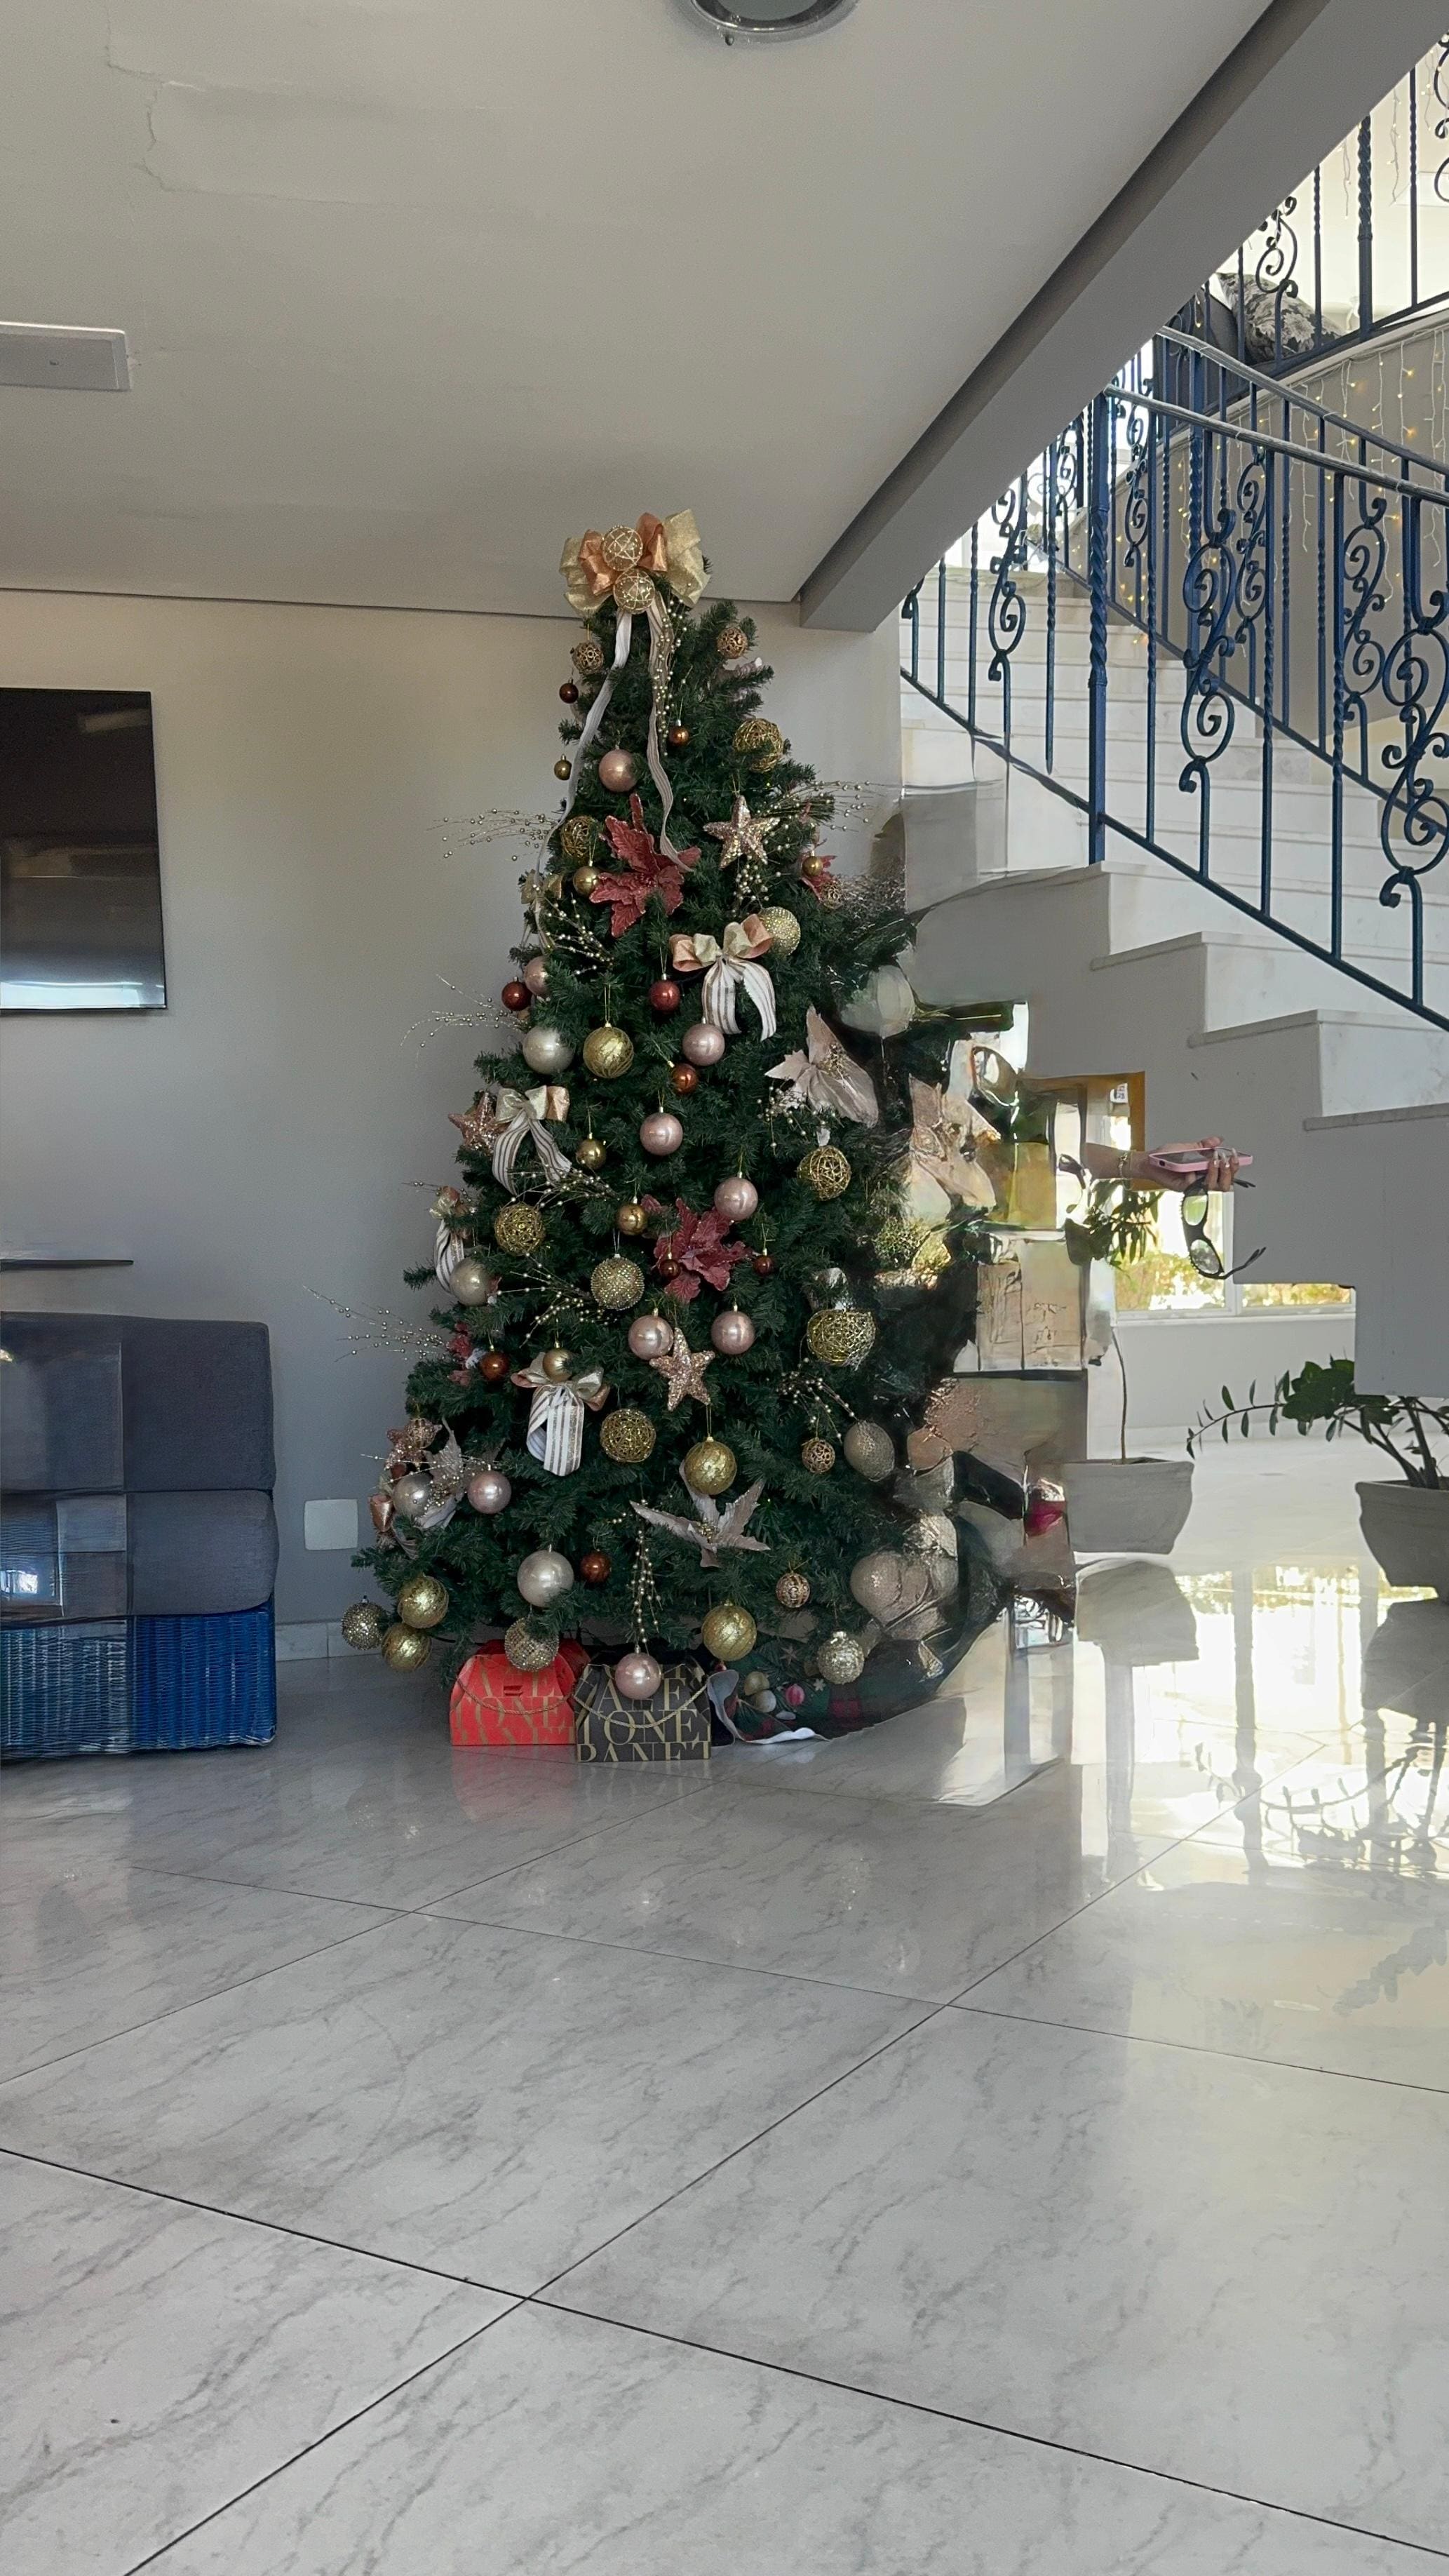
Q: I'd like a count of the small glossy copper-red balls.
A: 9